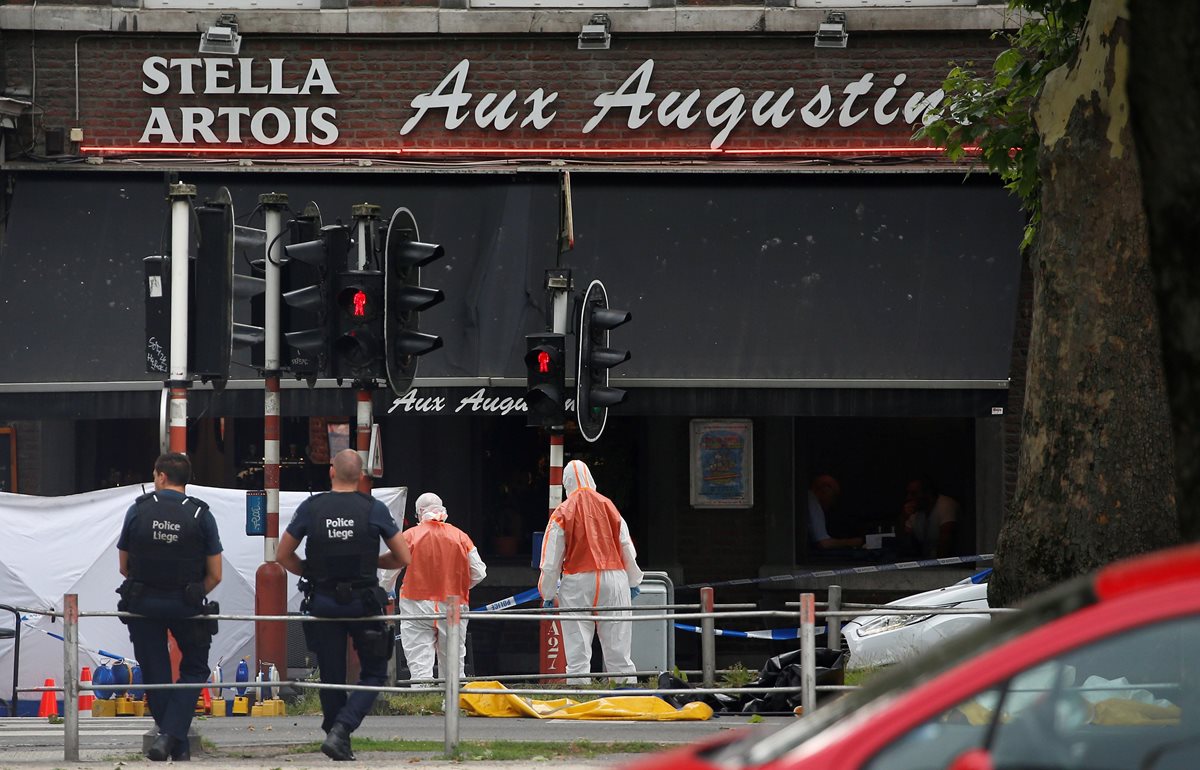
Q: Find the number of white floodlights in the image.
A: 3